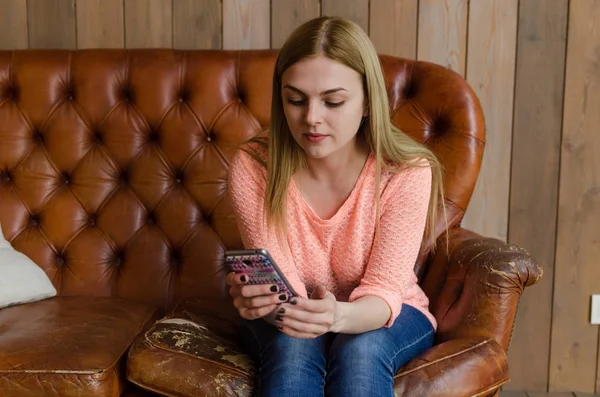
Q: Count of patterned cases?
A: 1